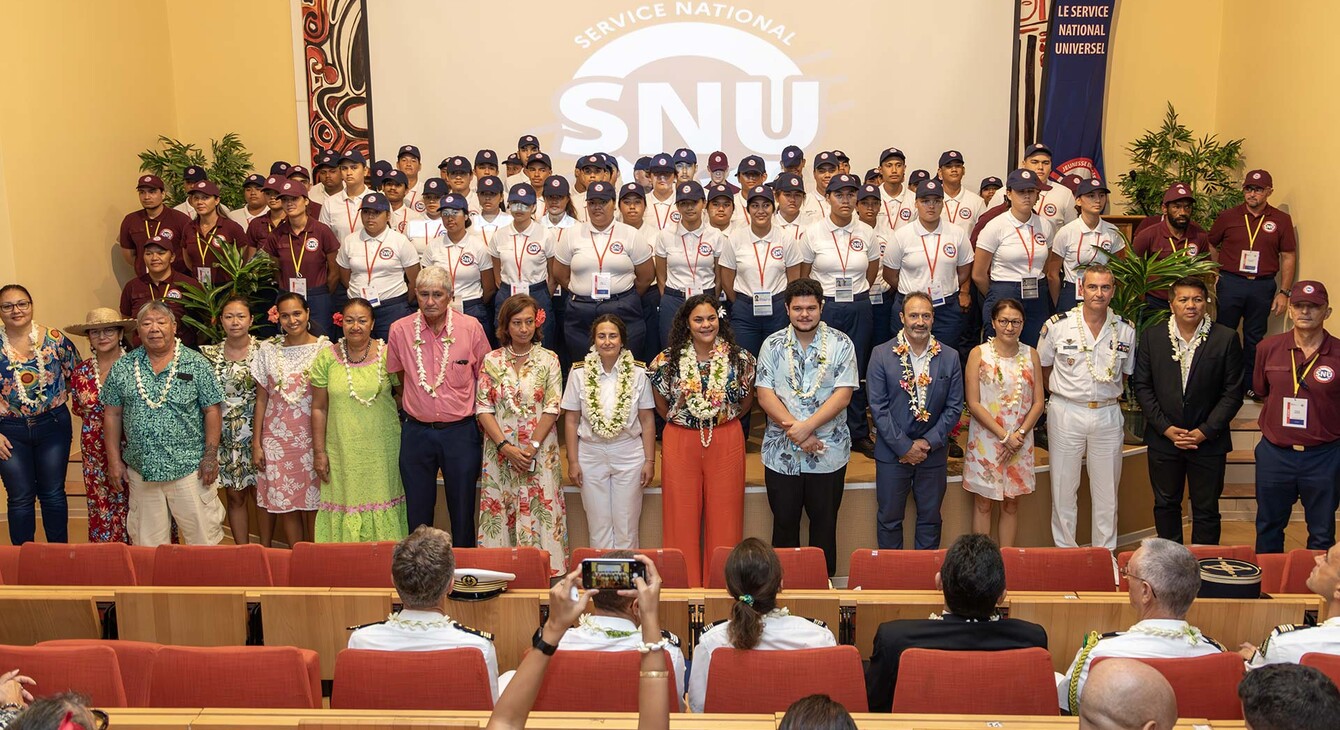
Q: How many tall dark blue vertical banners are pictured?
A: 1